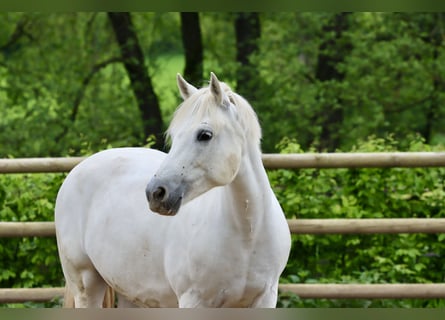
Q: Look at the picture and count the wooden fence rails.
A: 3